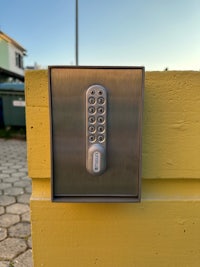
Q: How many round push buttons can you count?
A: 10